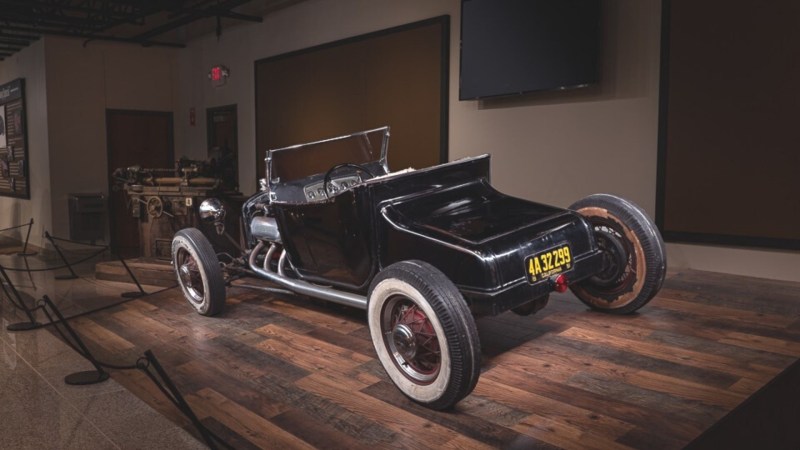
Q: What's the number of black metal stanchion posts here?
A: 6